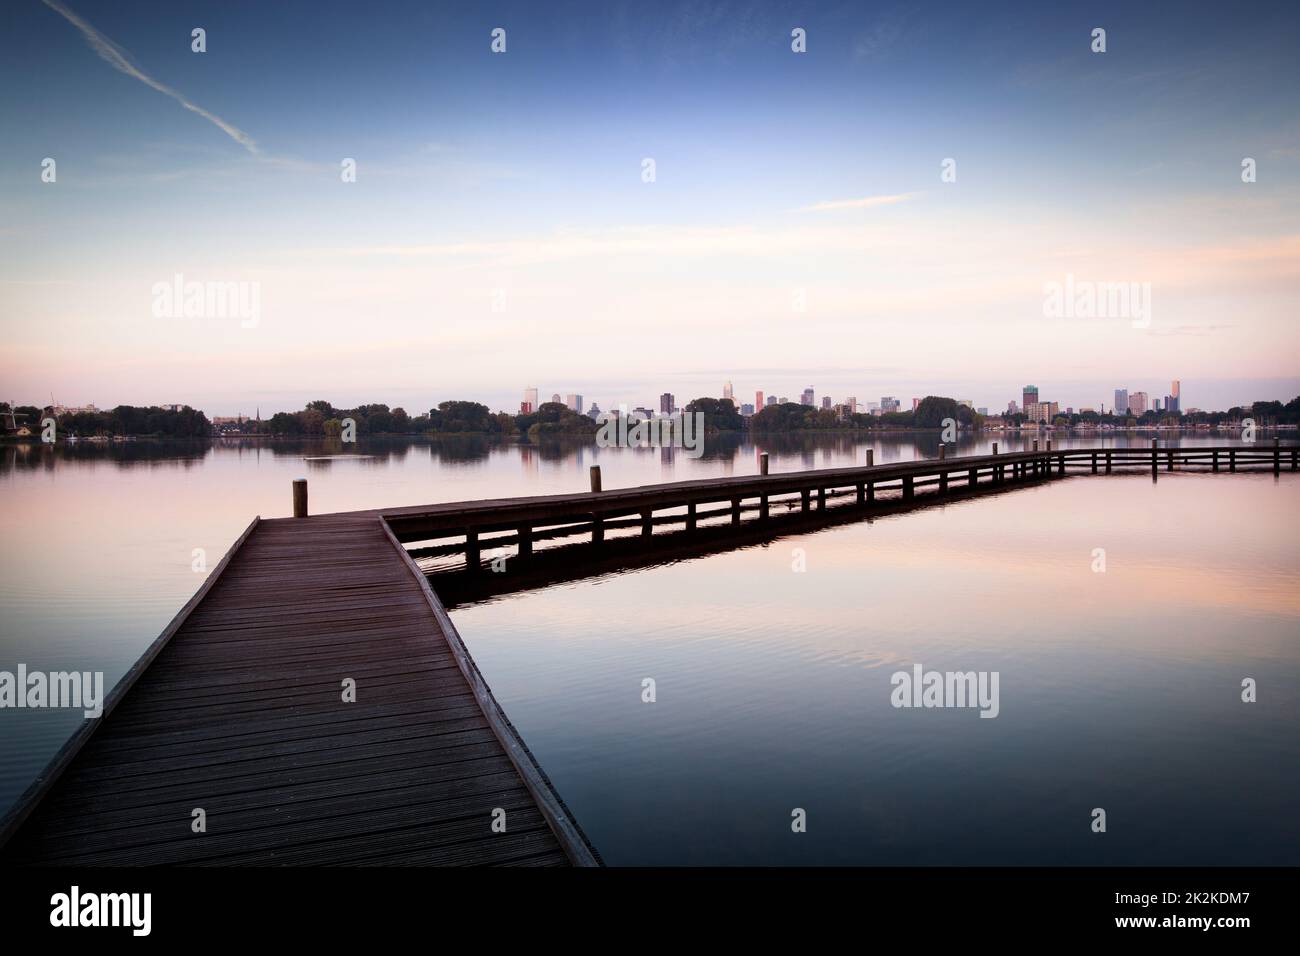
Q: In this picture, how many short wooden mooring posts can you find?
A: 10